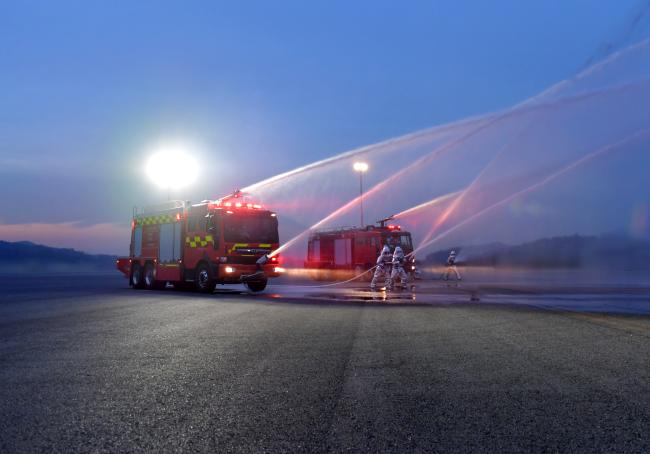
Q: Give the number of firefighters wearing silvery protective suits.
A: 3